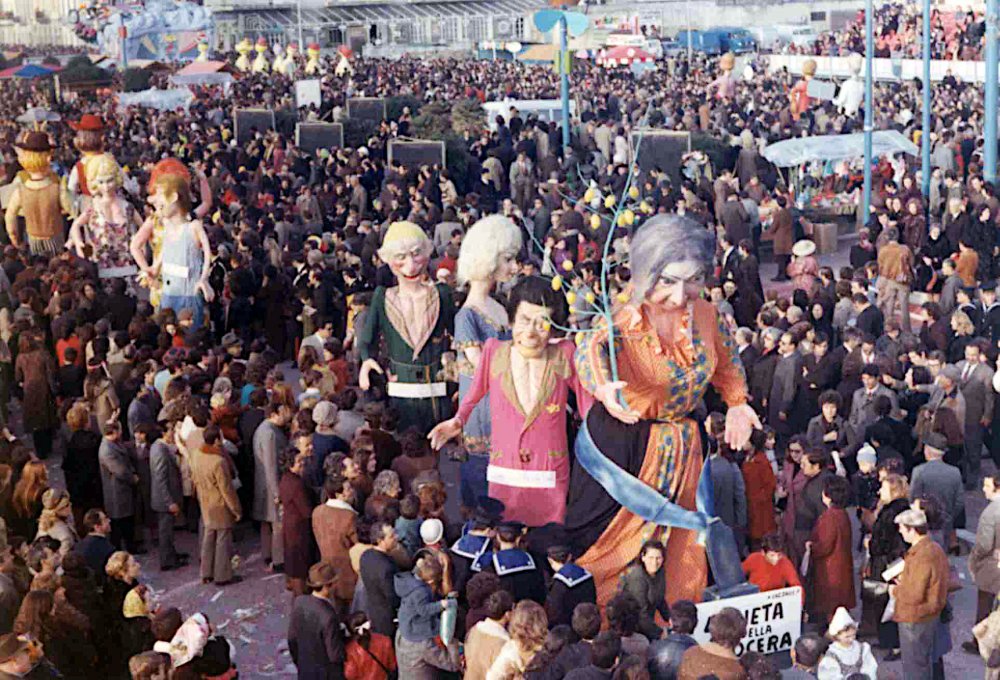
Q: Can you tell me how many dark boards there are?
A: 5